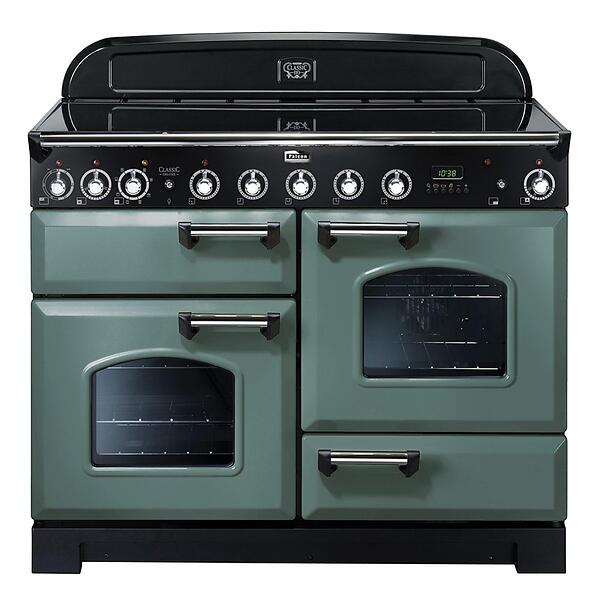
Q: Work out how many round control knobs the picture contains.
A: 9